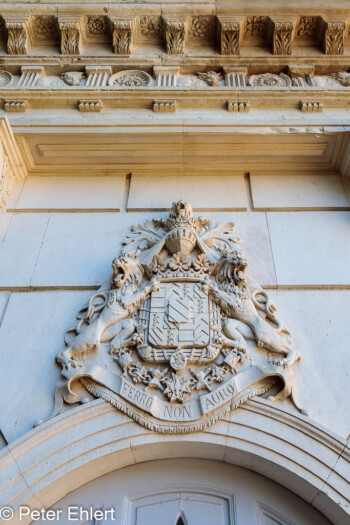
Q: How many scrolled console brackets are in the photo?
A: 7